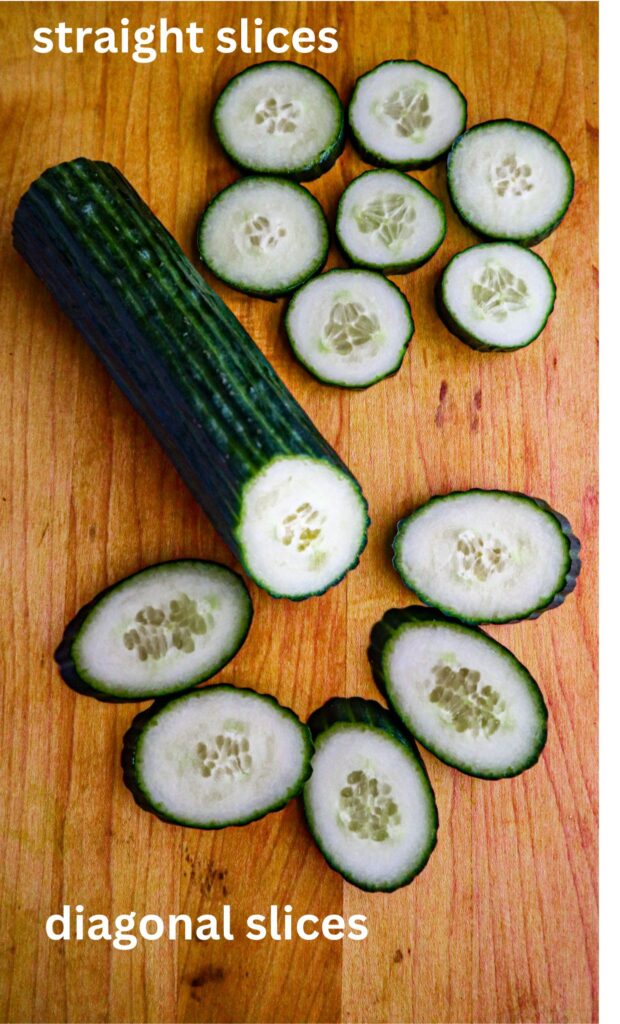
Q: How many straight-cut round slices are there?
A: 7